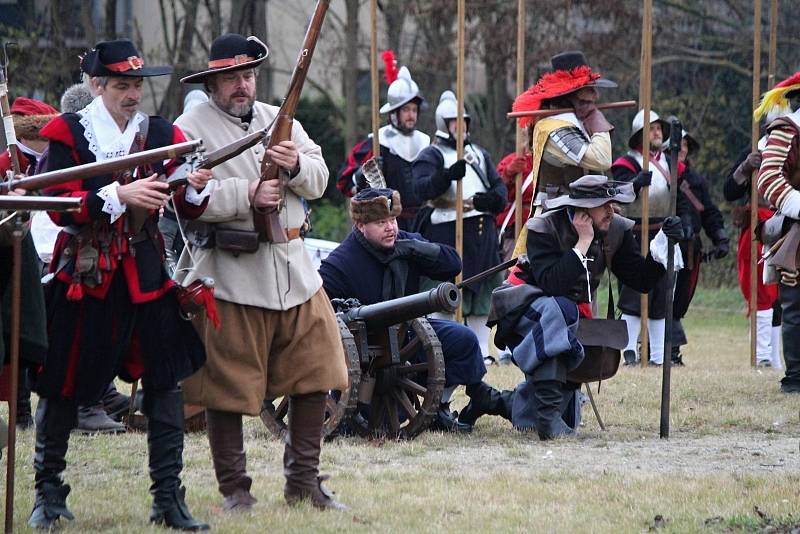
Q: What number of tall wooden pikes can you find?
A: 6